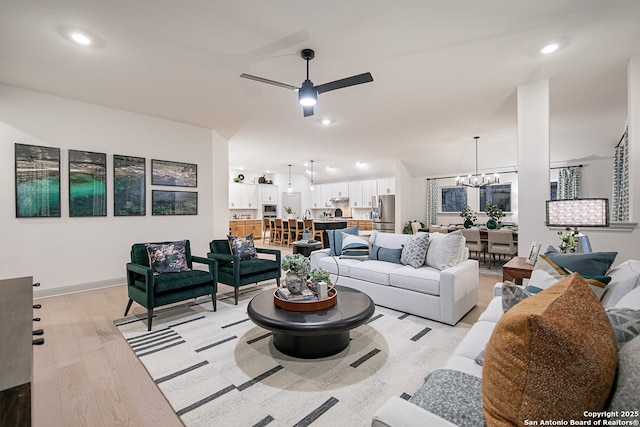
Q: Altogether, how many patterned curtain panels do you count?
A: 3